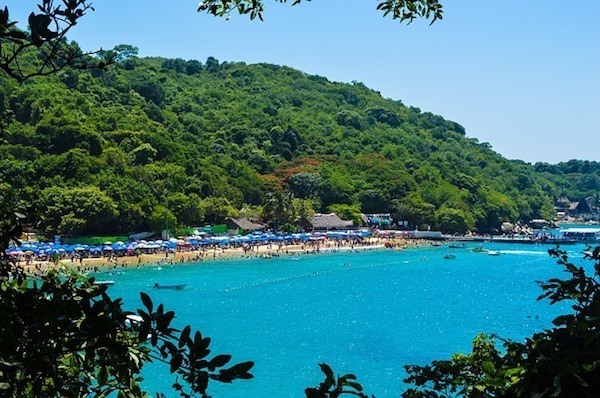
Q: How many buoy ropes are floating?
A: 1